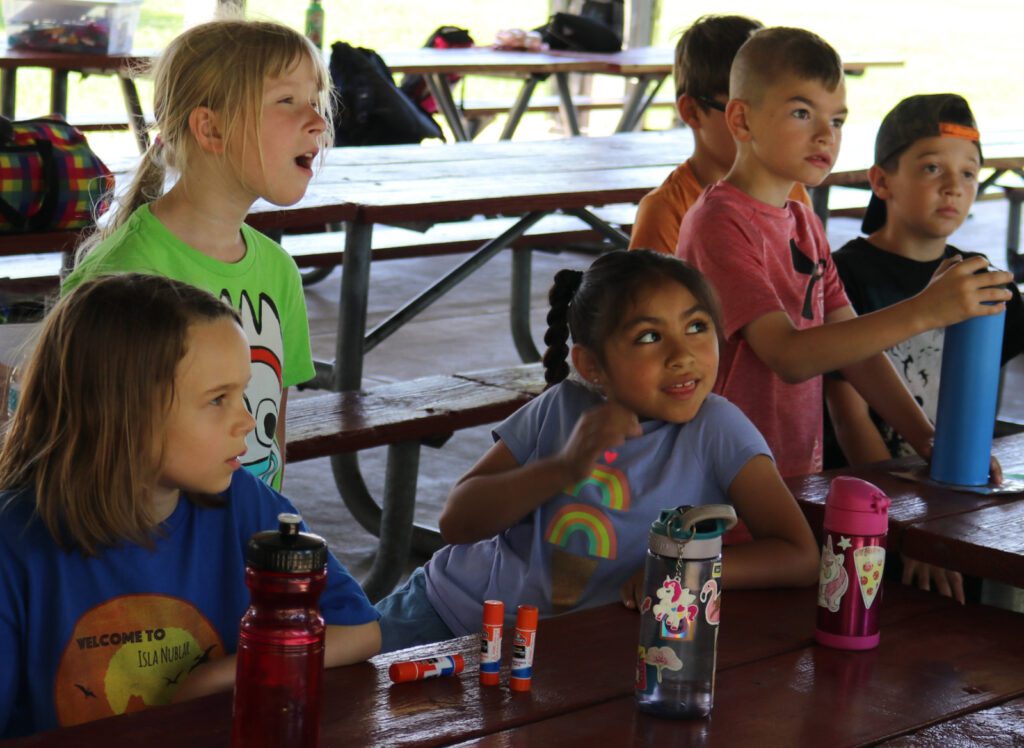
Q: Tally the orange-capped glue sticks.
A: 3